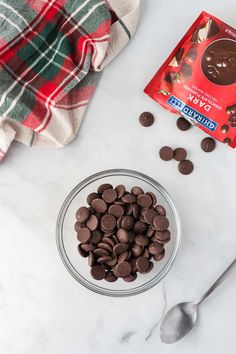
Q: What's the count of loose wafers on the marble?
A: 6